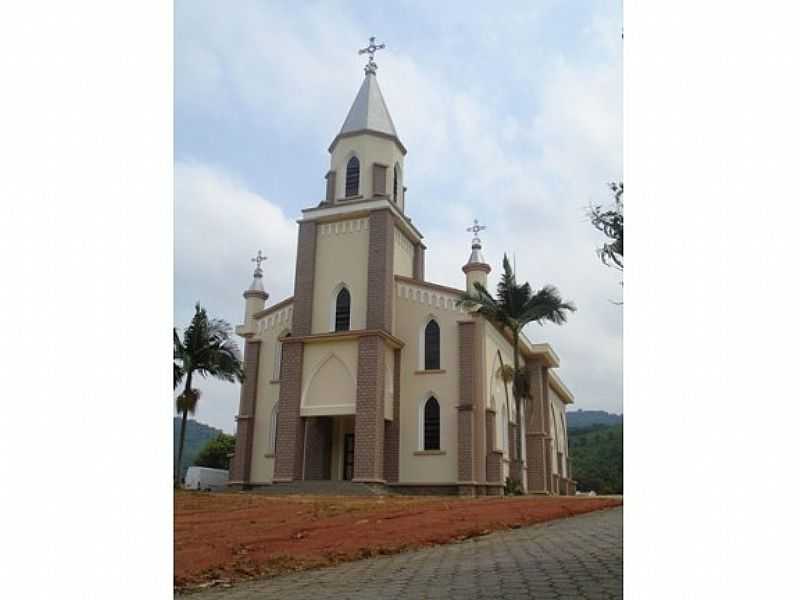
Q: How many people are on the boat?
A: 0